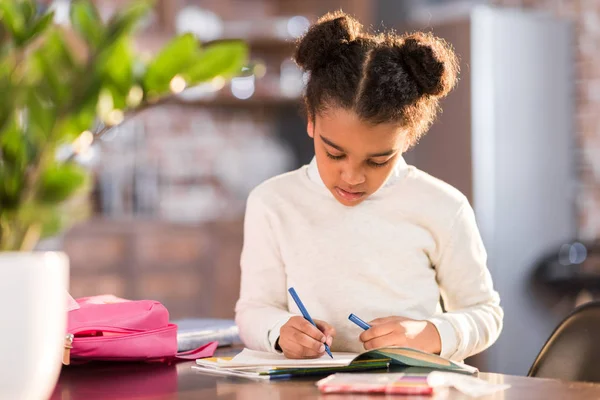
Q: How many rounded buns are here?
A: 2